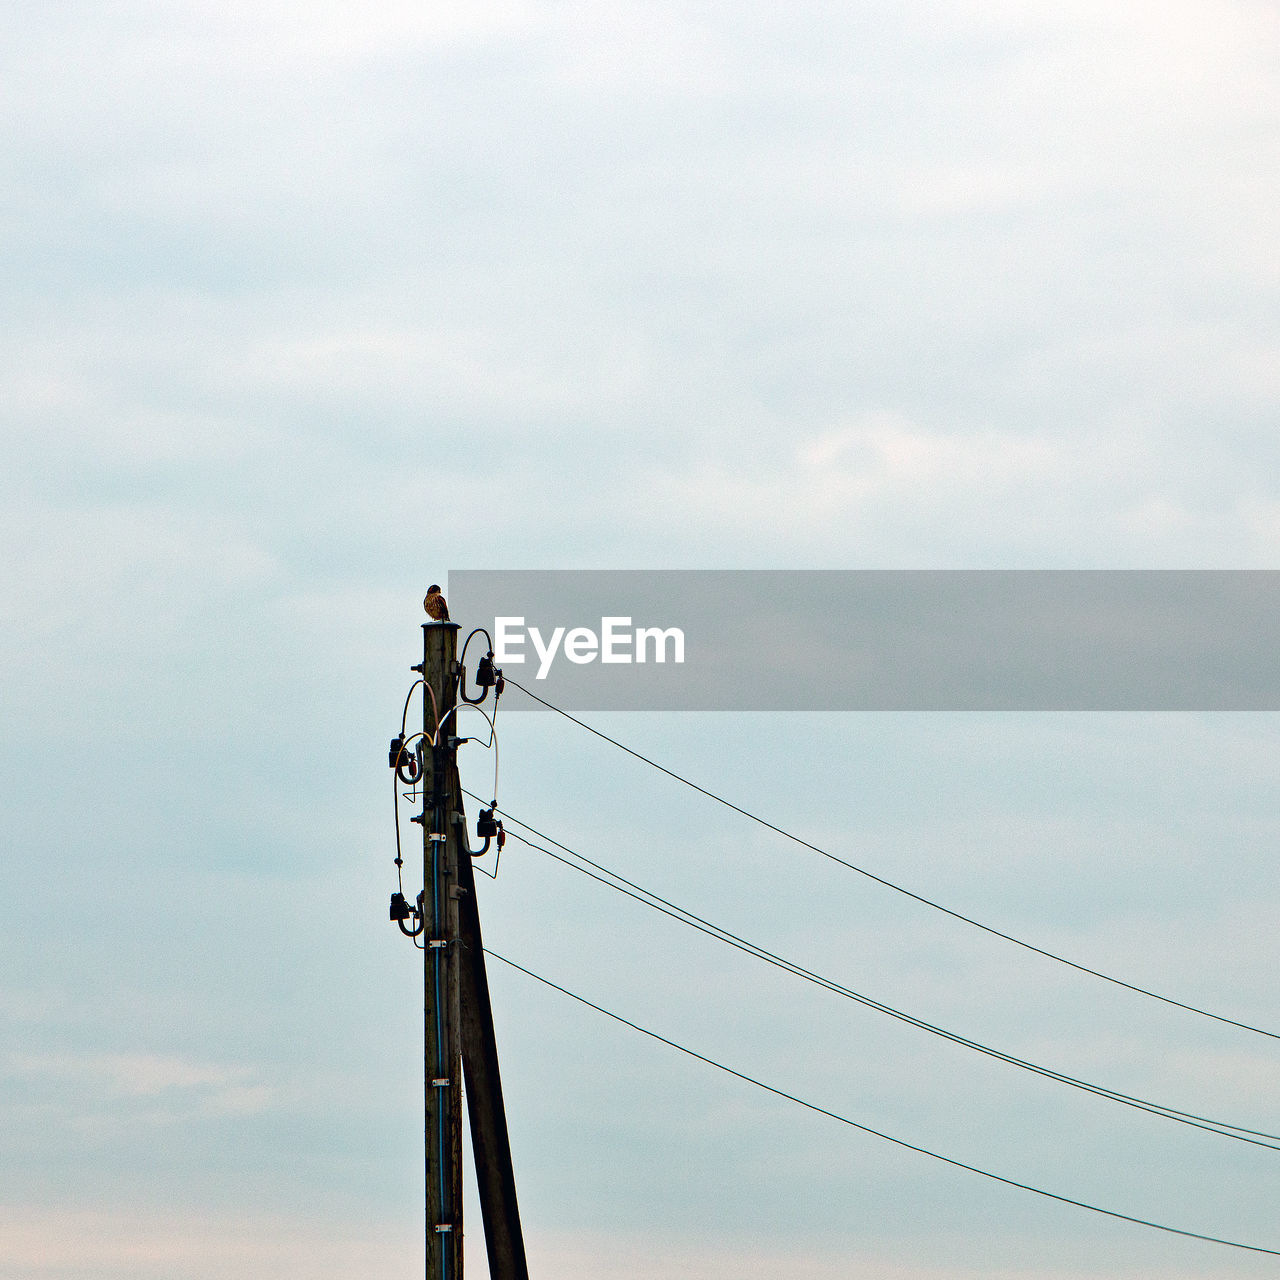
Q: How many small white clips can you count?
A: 4